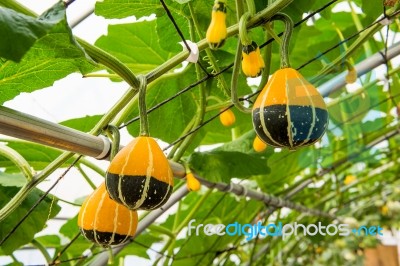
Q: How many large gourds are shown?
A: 3